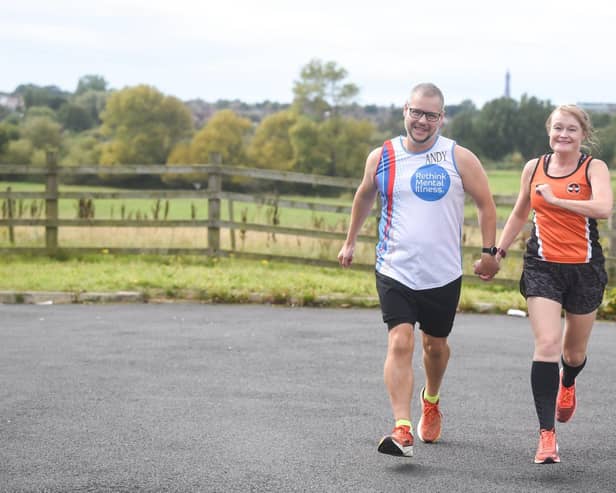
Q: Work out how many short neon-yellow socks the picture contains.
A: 2